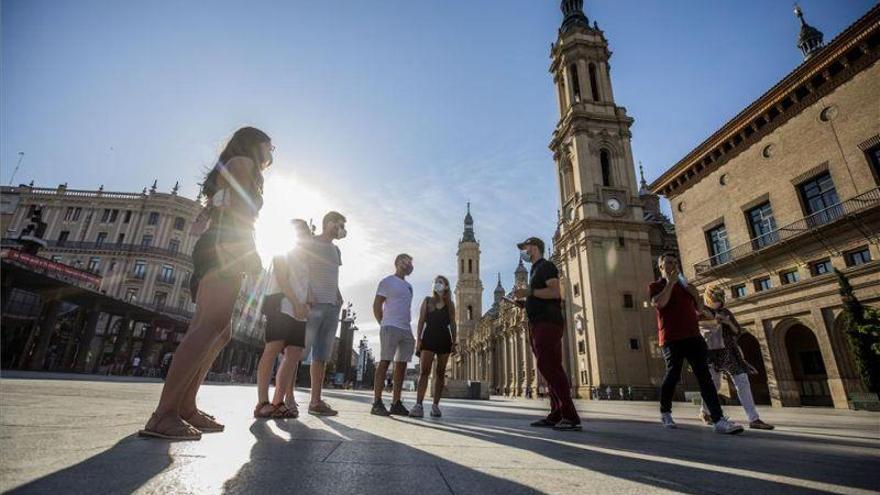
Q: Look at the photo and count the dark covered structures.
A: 1